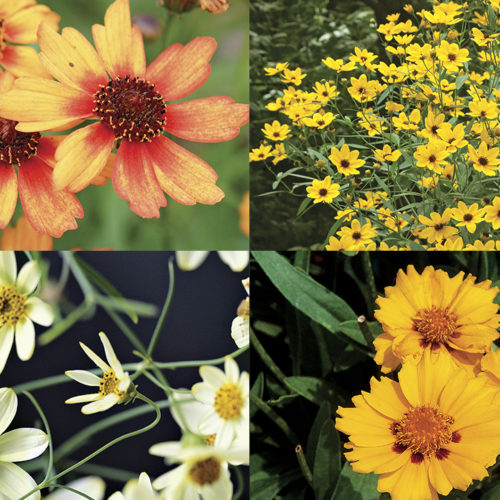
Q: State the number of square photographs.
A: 4